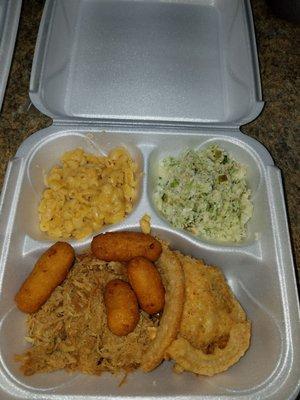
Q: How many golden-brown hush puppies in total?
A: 4